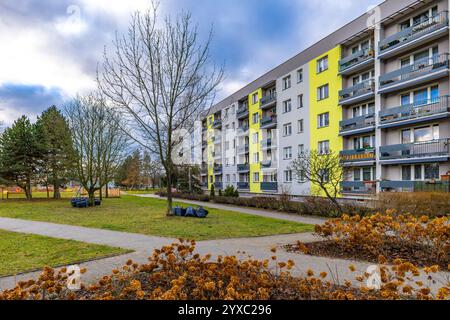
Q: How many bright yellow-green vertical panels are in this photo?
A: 3